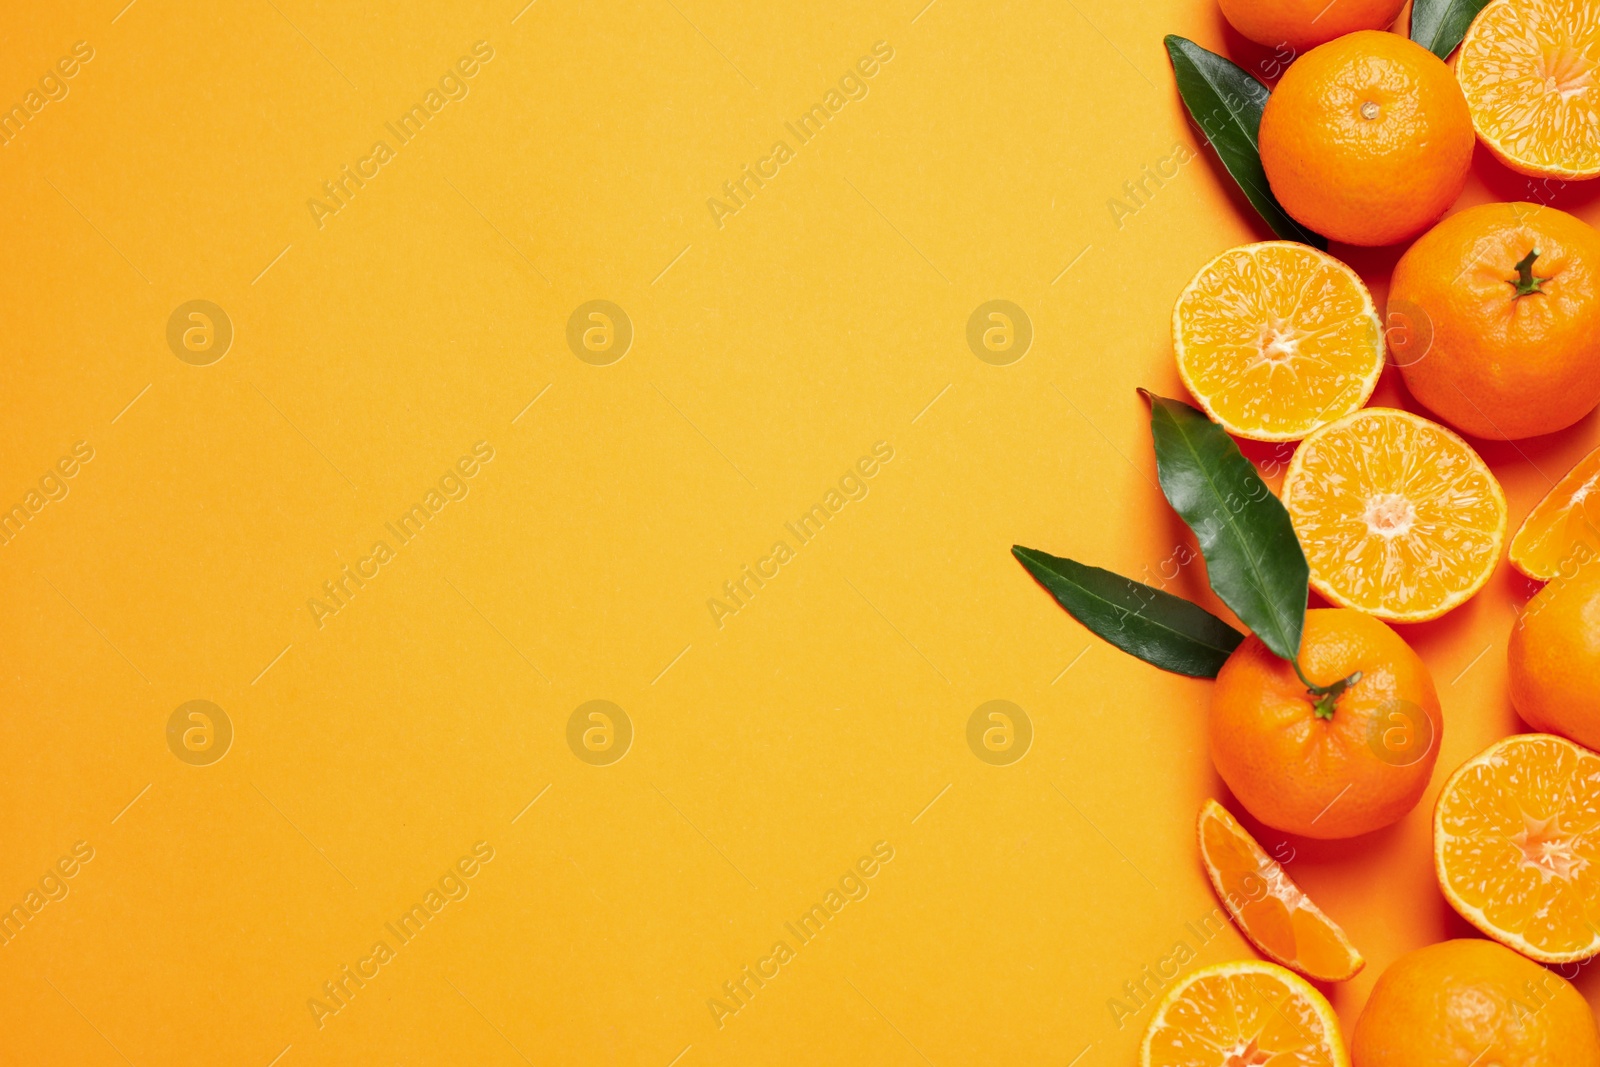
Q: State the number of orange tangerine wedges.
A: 2